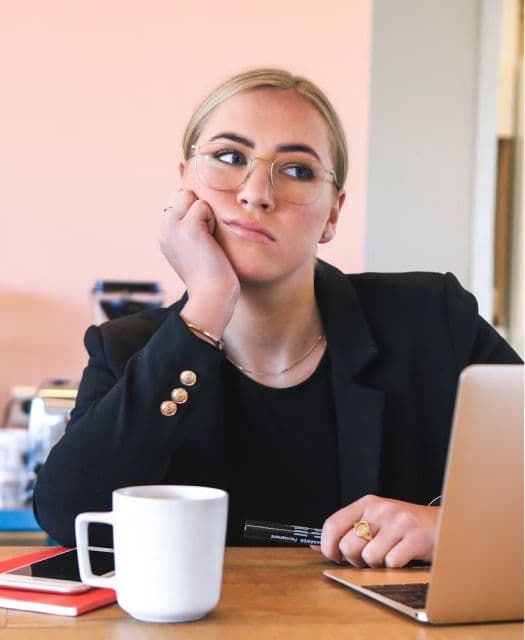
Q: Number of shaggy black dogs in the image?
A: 0